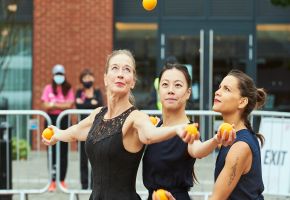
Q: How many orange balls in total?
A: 6